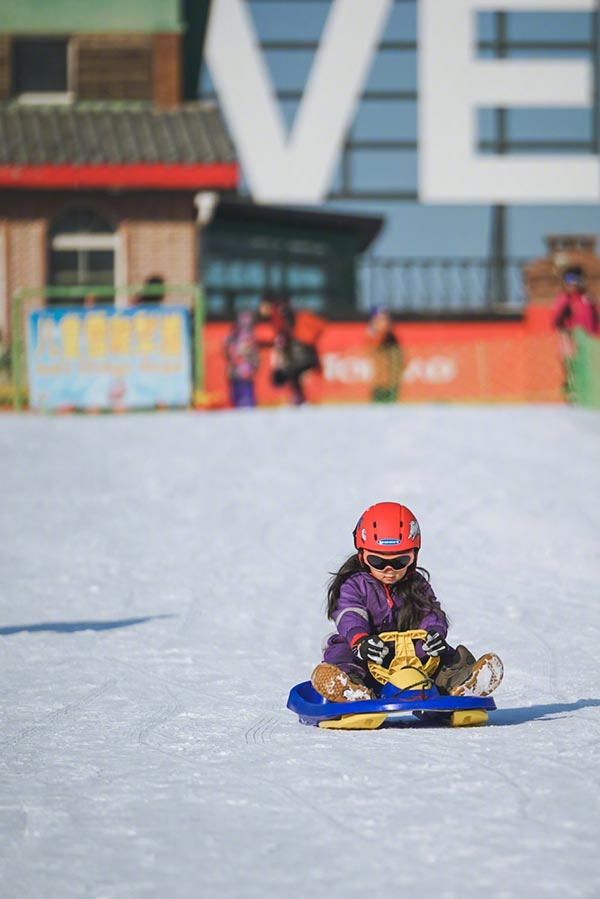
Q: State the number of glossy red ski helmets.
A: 1